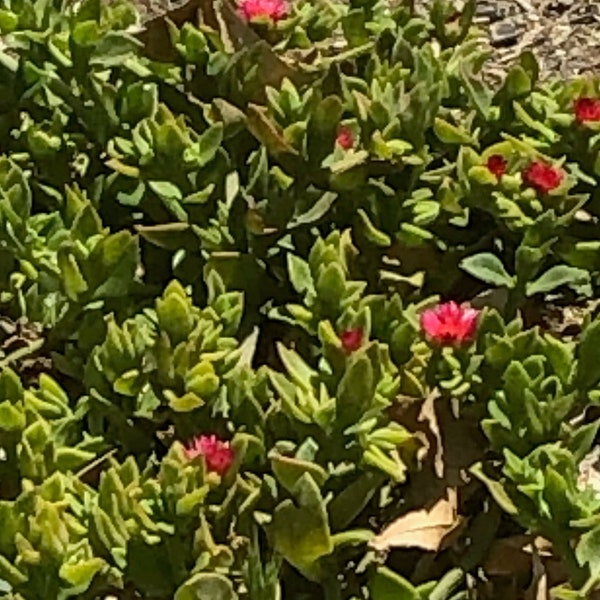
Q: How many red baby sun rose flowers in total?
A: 8